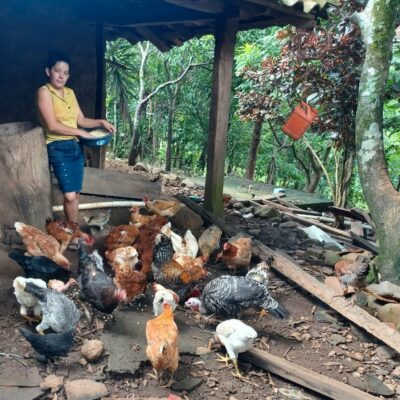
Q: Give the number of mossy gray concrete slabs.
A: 1